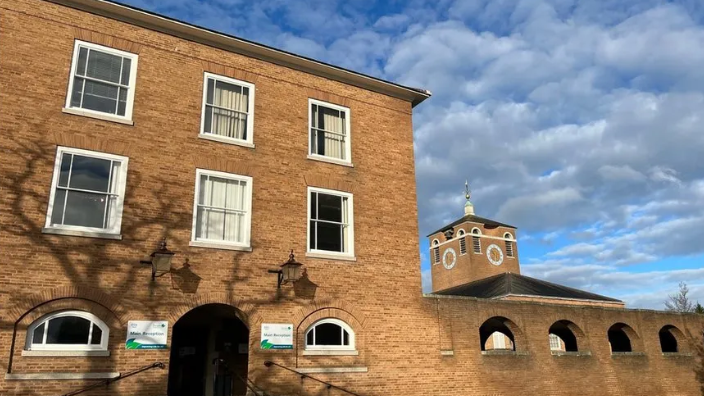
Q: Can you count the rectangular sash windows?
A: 6